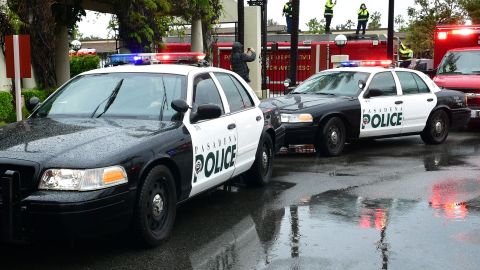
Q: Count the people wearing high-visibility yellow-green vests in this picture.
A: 4